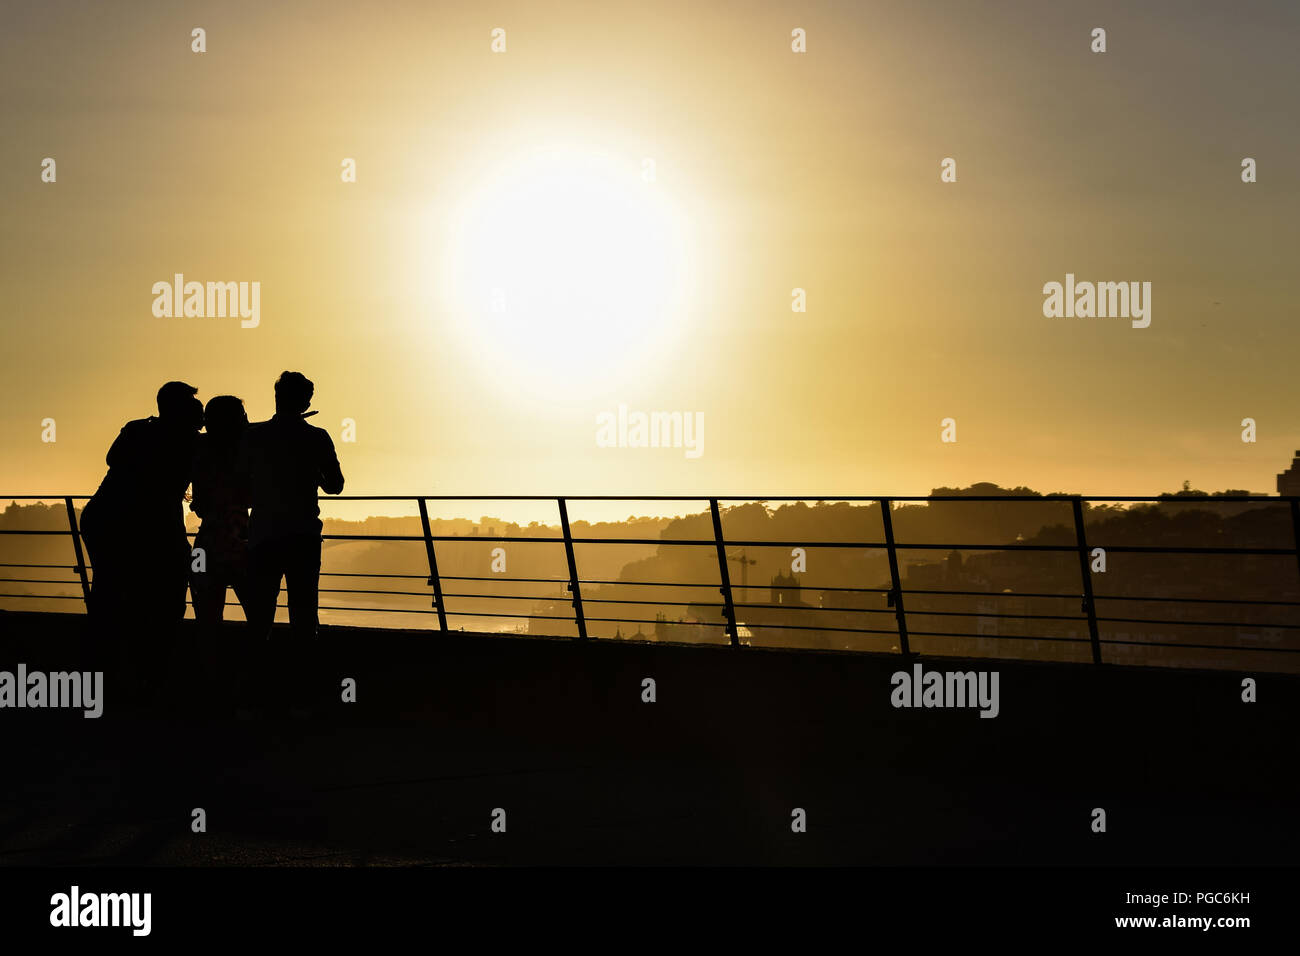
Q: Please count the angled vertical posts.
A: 7